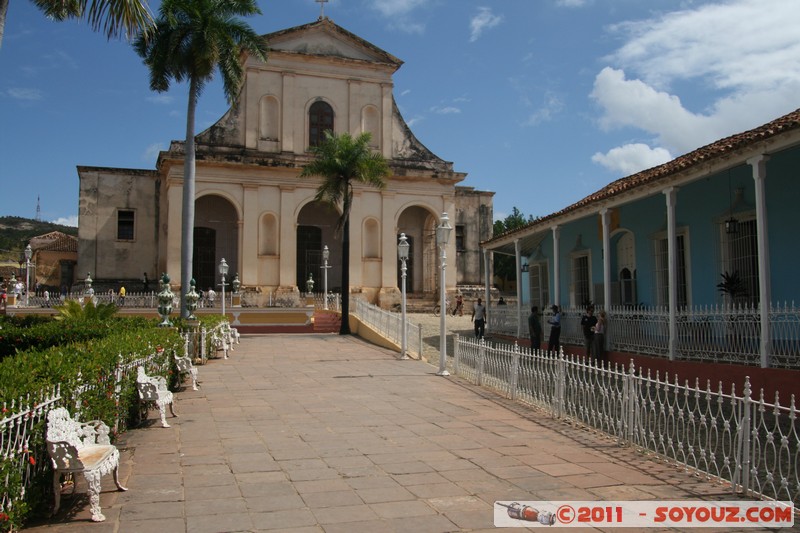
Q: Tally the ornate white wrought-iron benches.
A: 6